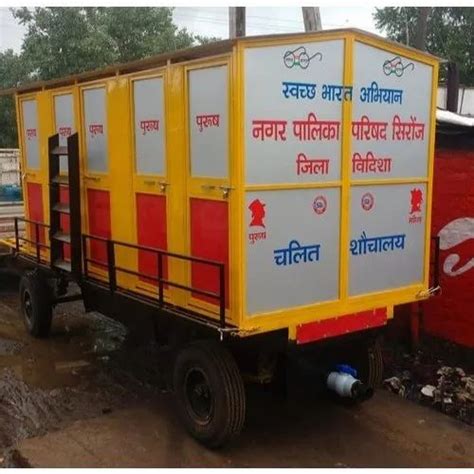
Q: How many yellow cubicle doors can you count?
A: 5